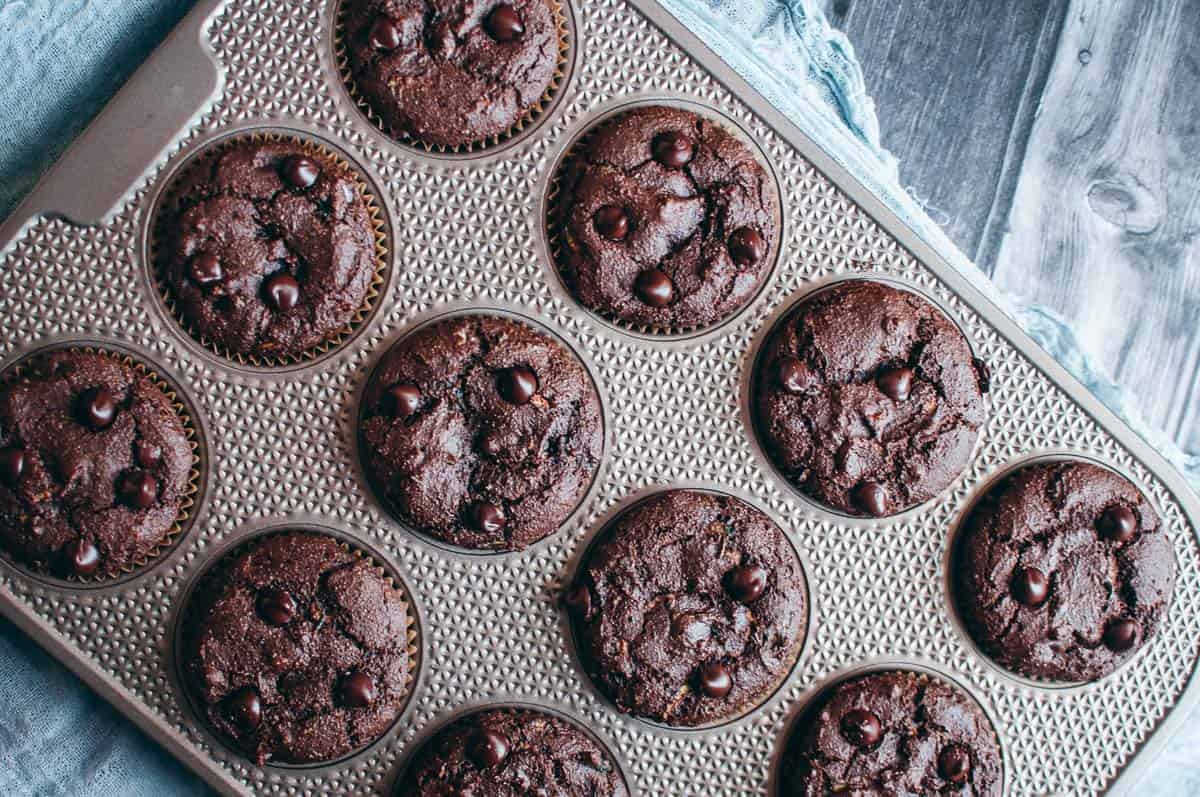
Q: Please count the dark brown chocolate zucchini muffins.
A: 11